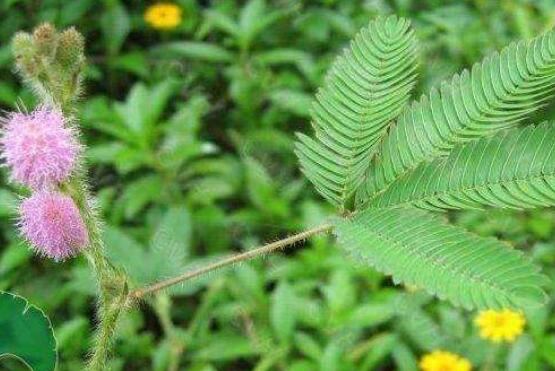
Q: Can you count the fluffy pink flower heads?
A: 2